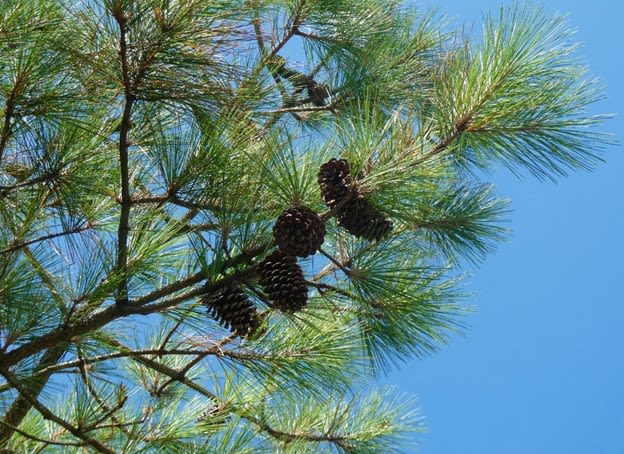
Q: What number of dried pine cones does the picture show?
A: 5